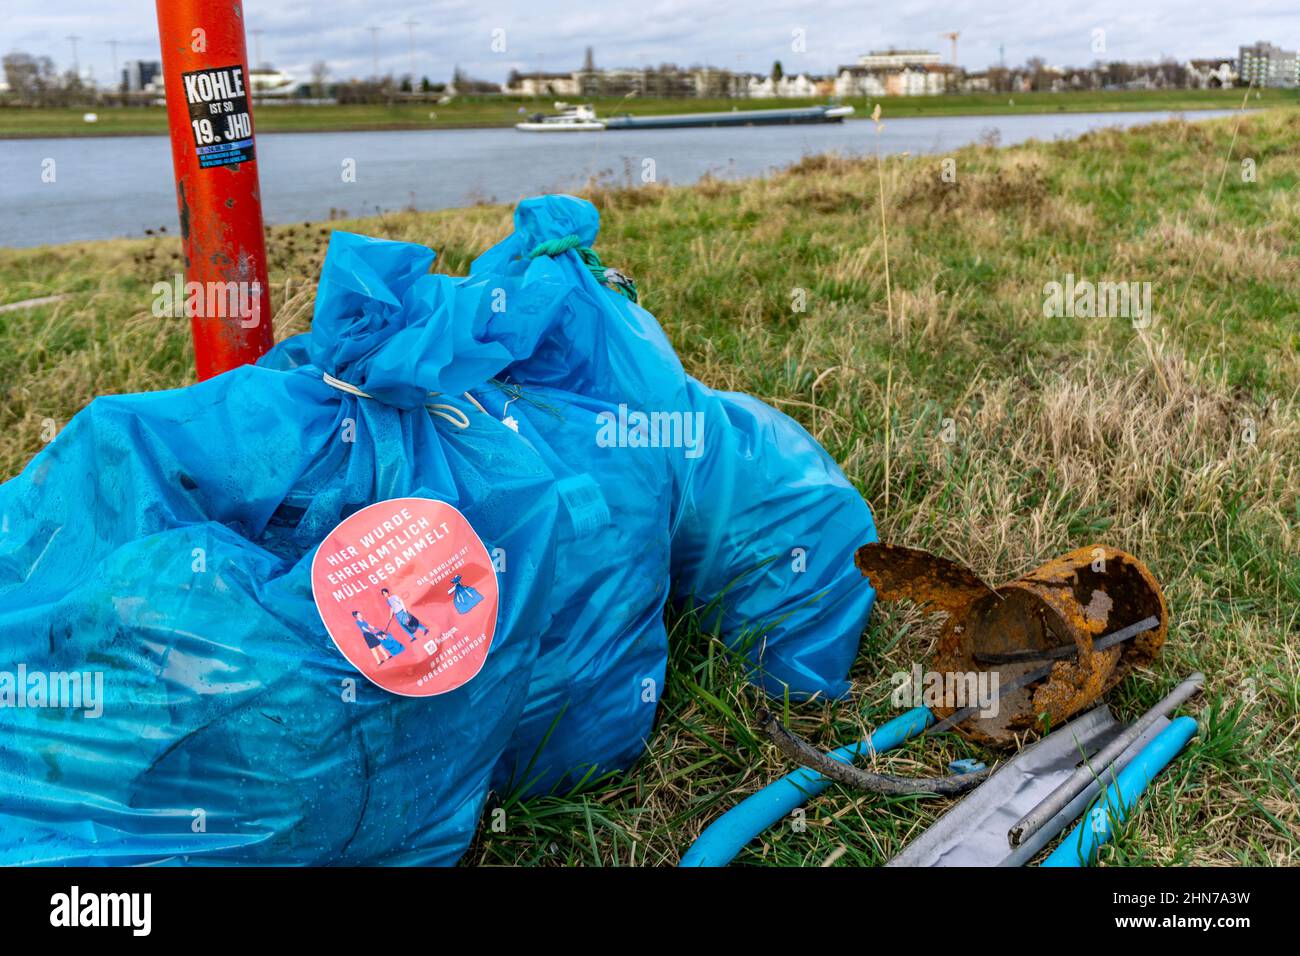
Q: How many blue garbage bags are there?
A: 3